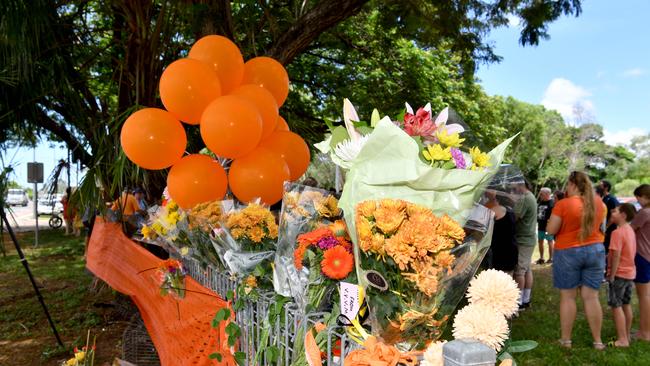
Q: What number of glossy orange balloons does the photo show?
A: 10